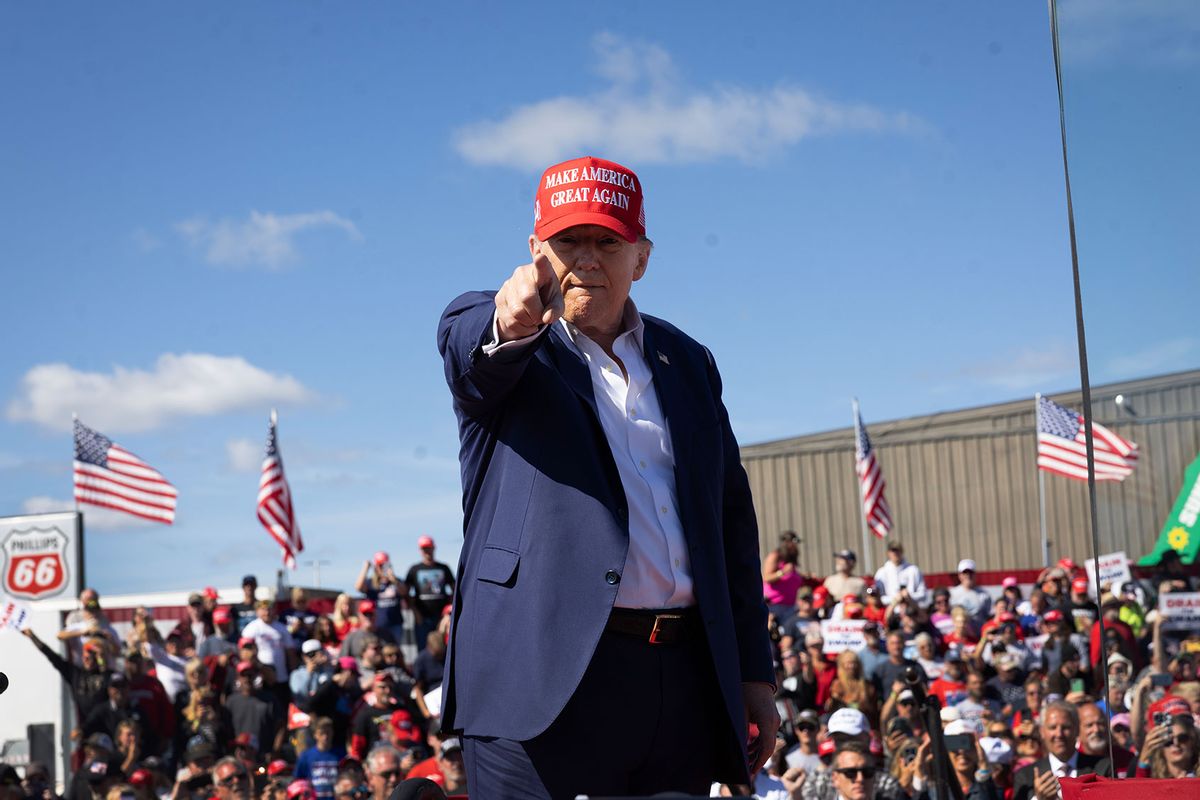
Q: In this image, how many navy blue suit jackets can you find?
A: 1